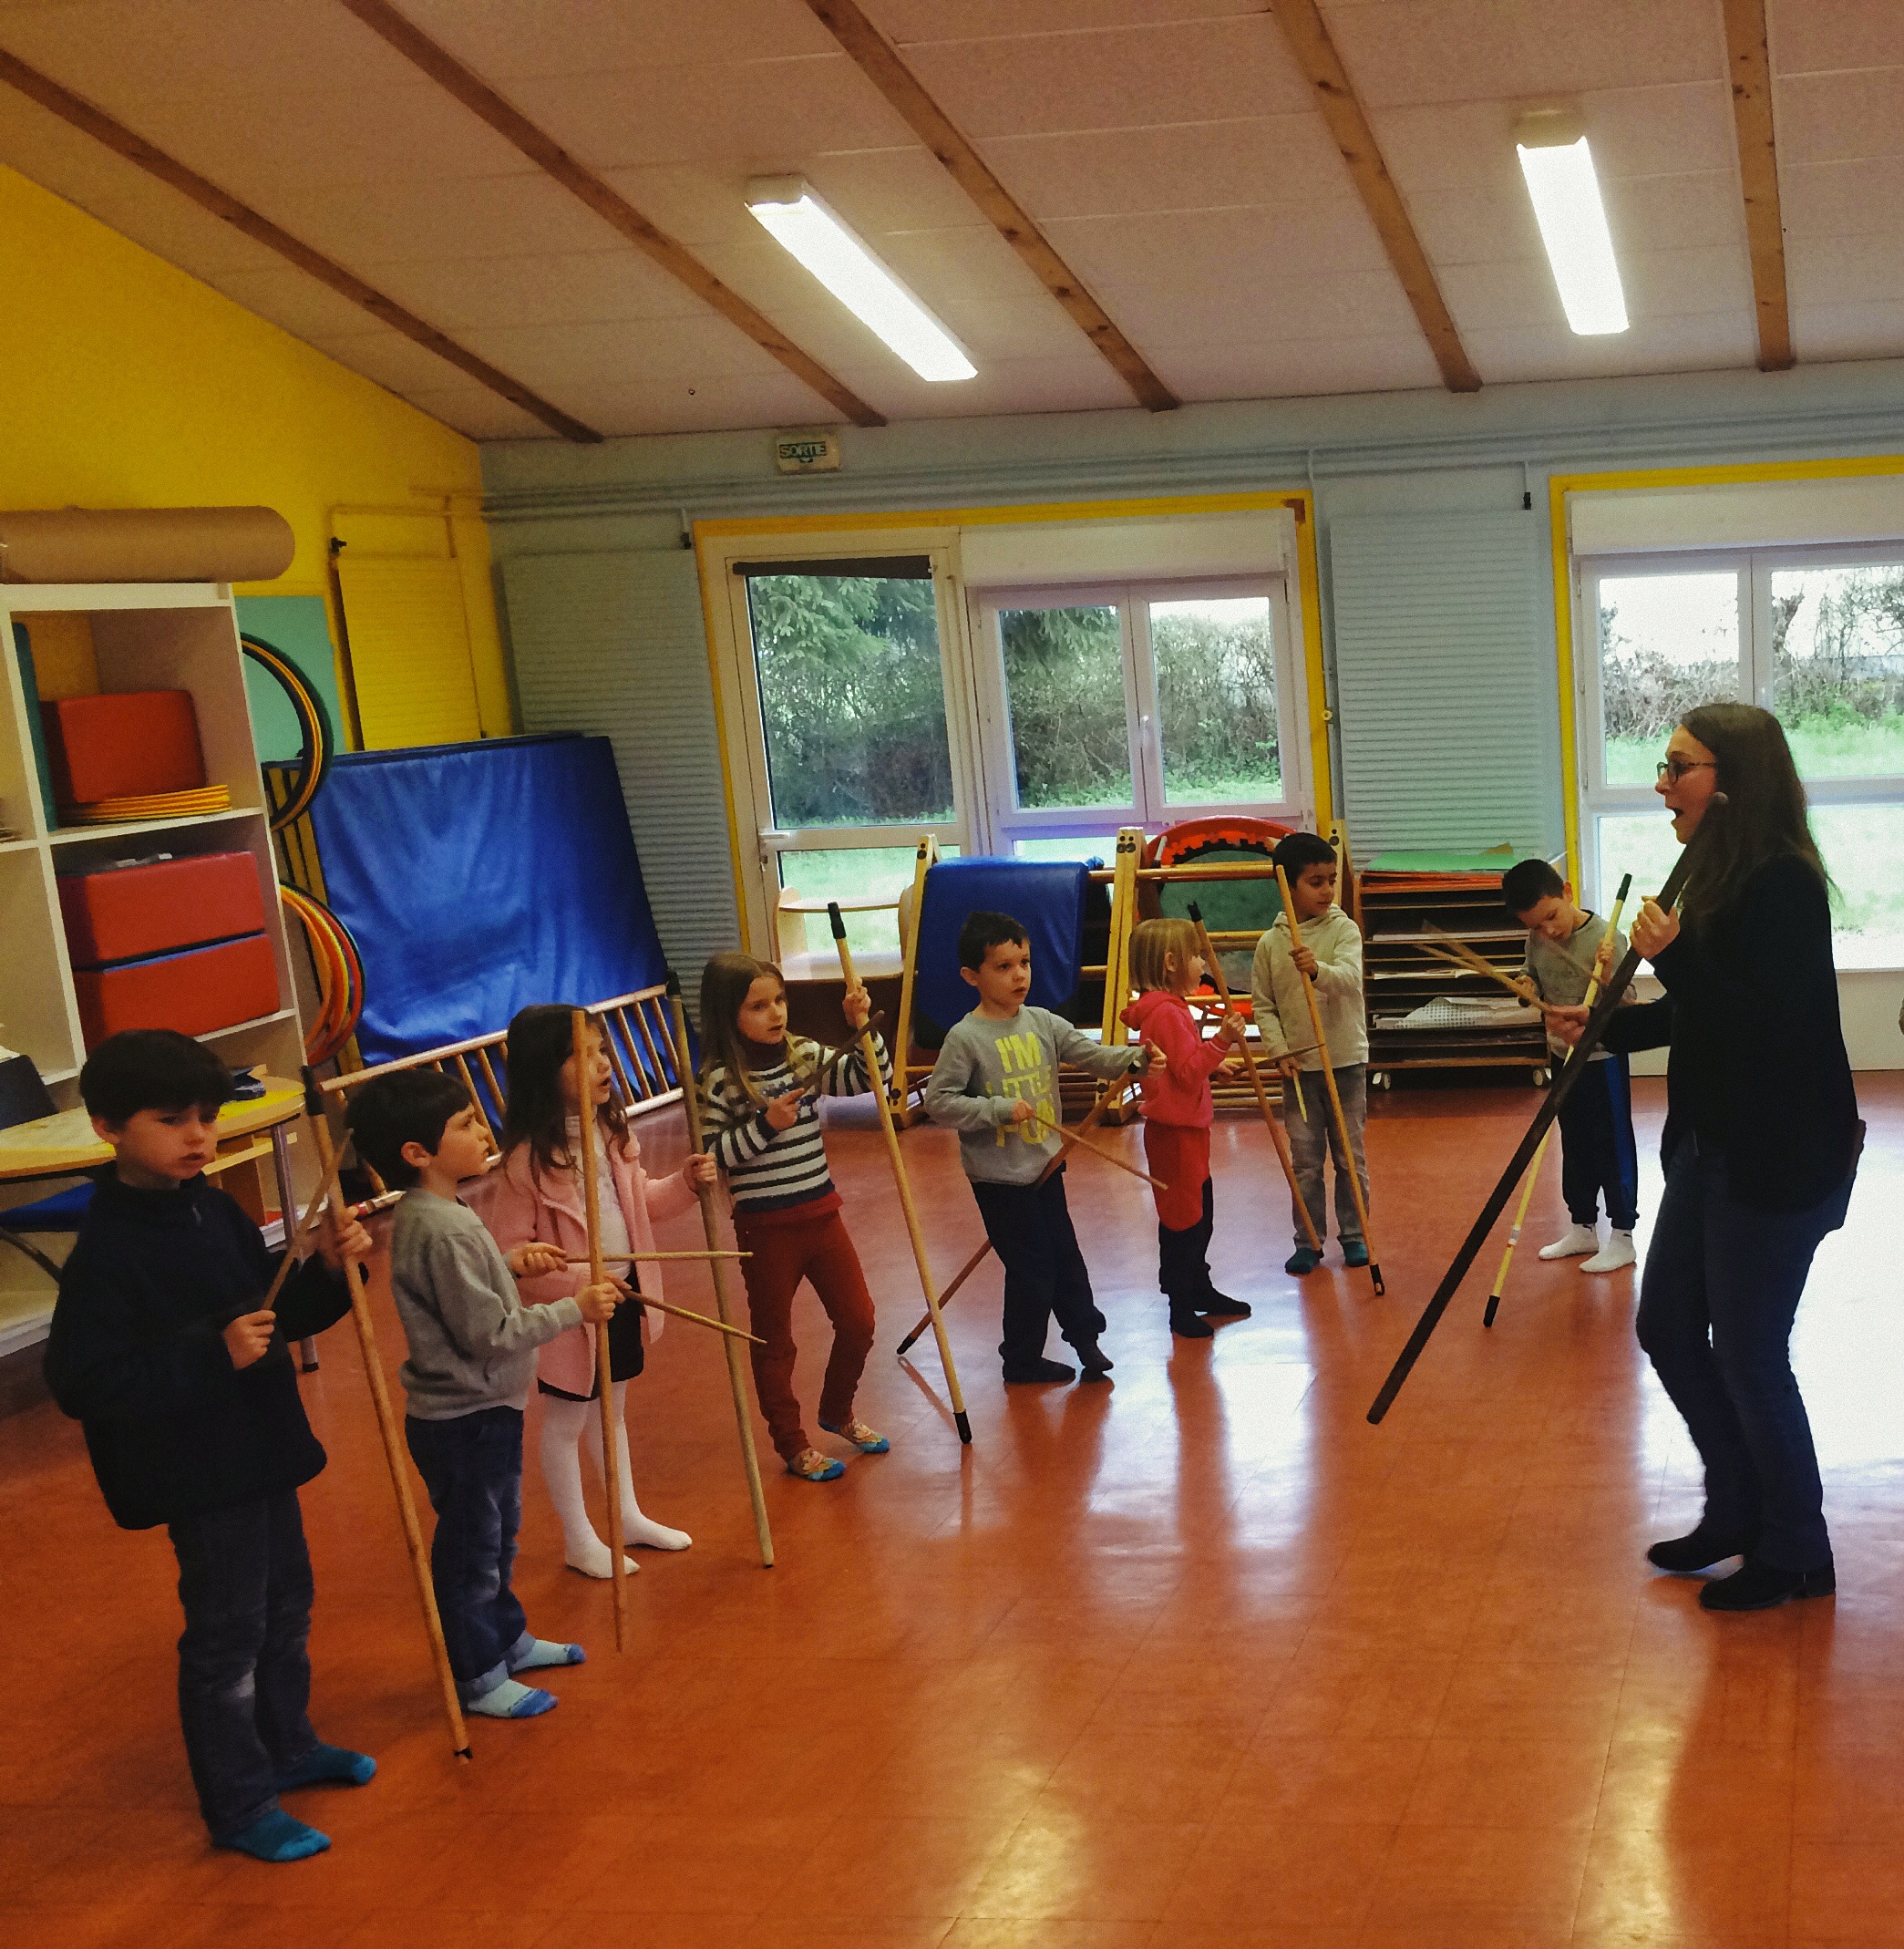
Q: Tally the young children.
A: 8